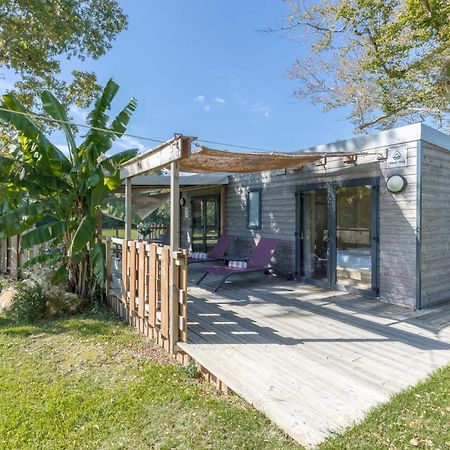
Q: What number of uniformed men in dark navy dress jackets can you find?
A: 0